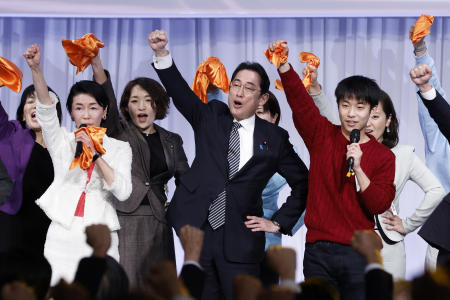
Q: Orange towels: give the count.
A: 7